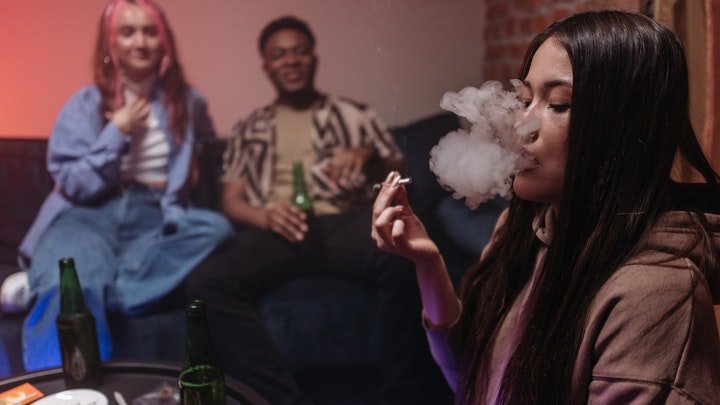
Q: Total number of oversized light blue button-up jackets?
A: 1